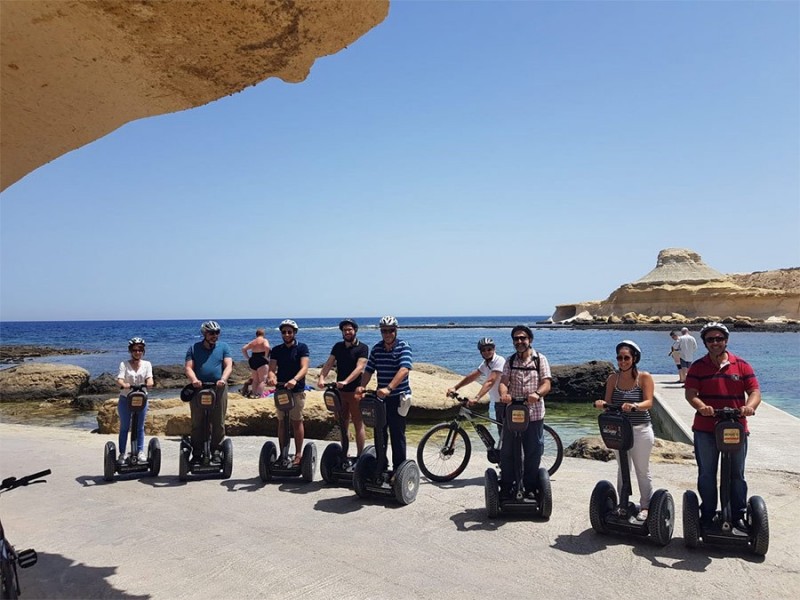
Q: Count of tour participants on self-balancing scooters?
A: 8